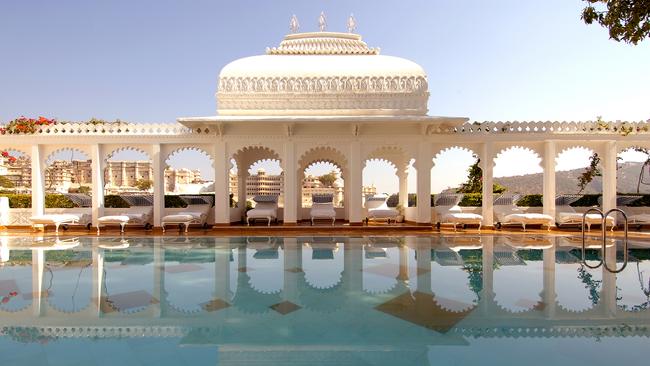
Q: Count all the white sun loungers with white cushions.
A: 10